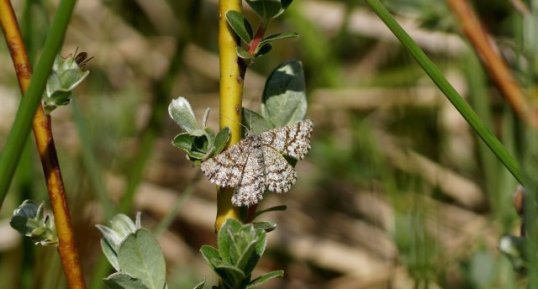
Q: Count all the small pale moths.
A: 1